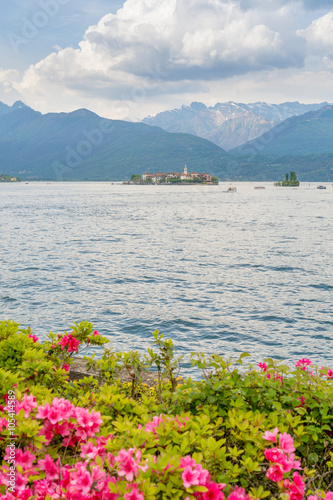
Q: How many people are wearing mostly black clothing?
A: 0